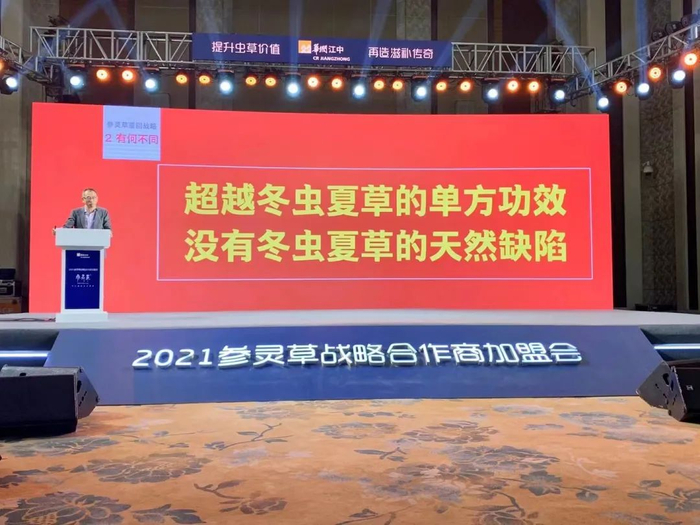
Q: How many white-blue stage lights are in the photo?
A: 12